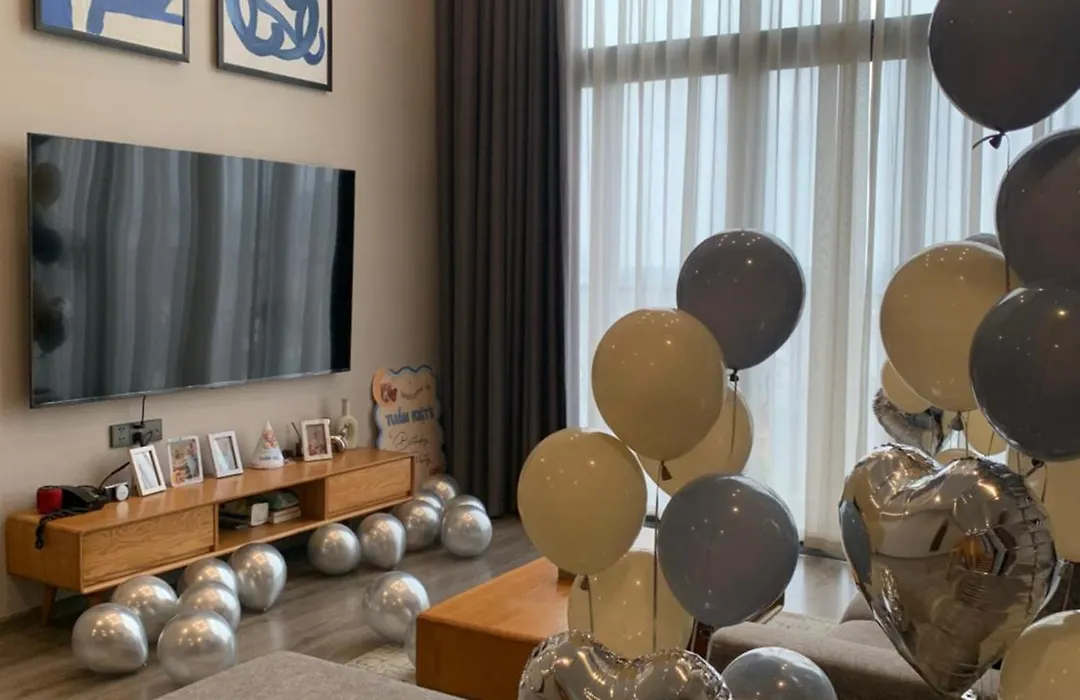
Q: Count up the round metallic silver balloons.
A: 15